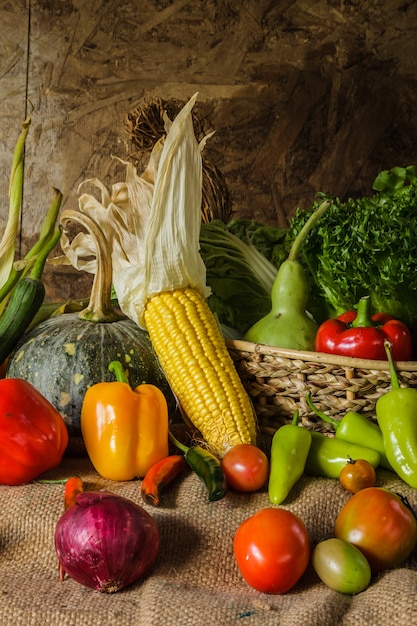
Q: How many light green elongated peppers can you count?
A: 4